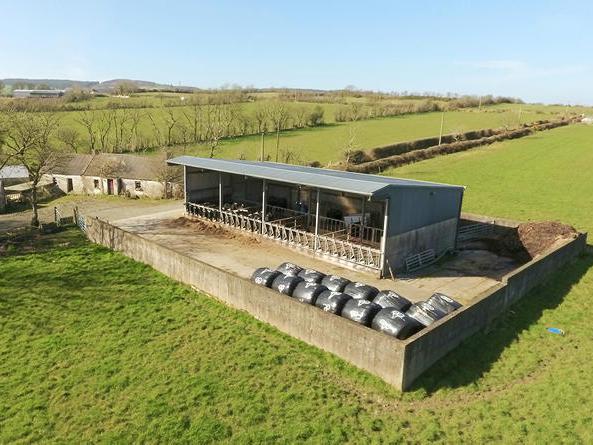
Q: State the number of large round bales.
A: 13